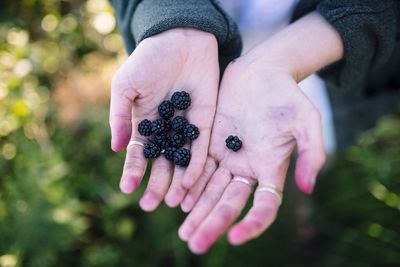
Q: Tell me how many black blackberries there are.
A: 12